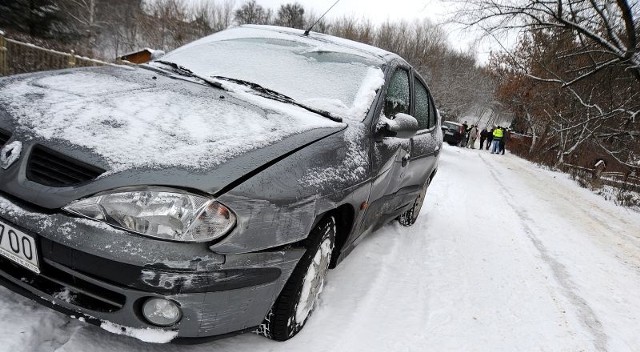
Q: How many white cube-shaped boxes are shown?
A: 0